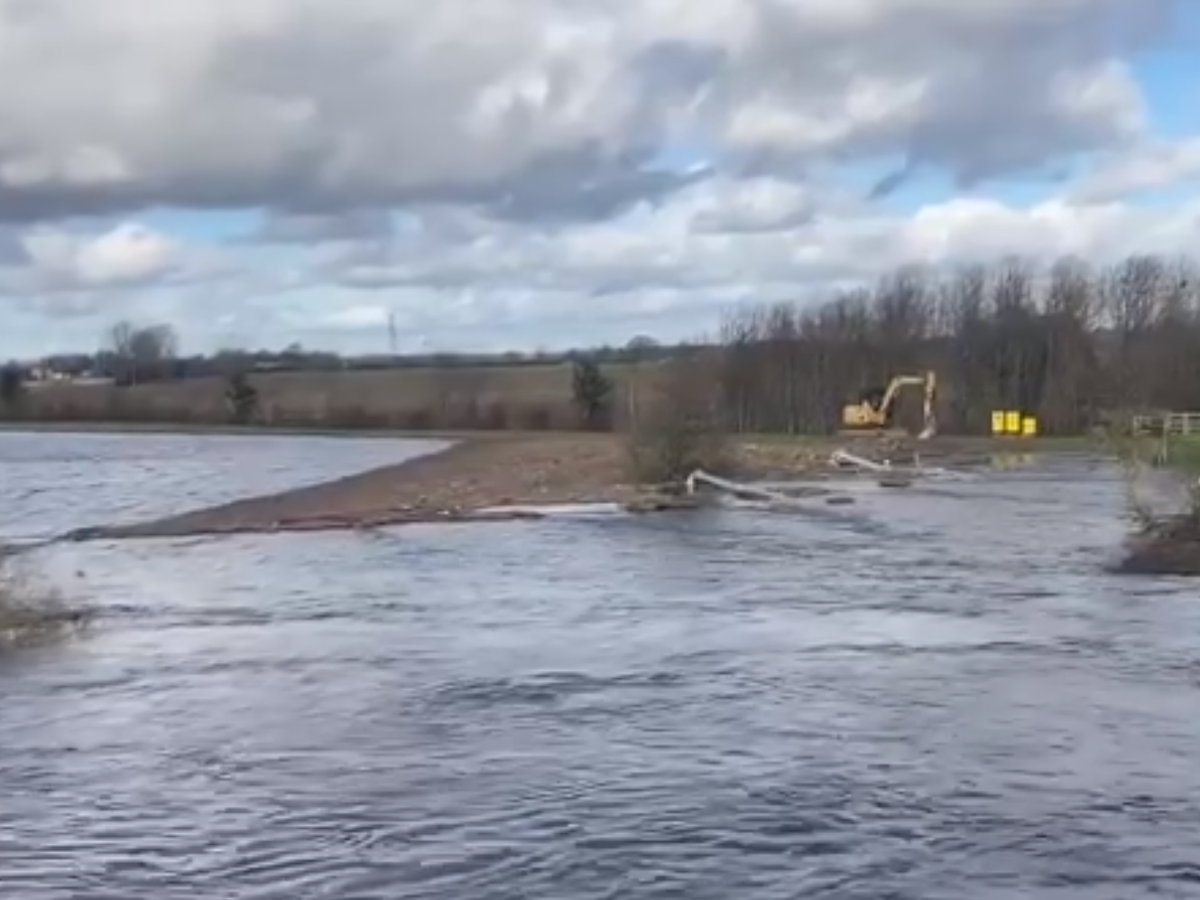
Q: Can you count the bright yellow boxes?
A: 3